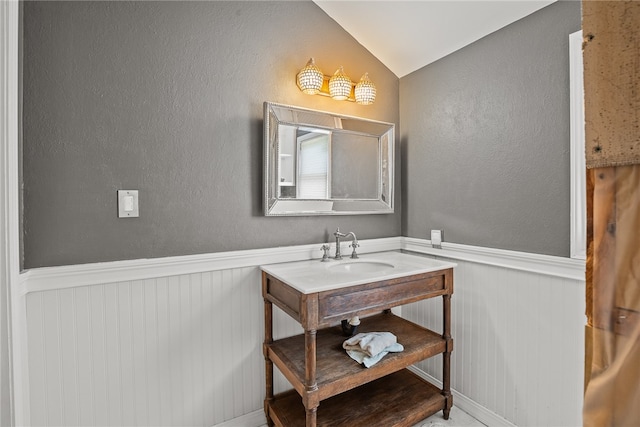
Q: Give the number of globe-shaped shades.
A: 3